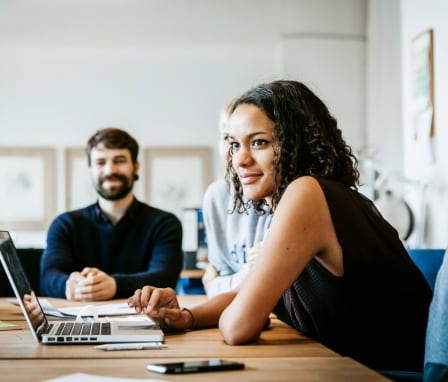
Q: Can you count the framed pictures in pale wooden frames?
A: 3